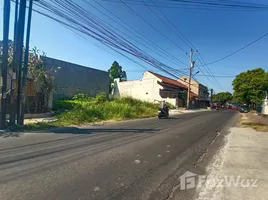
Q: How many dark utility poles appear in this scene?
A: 4